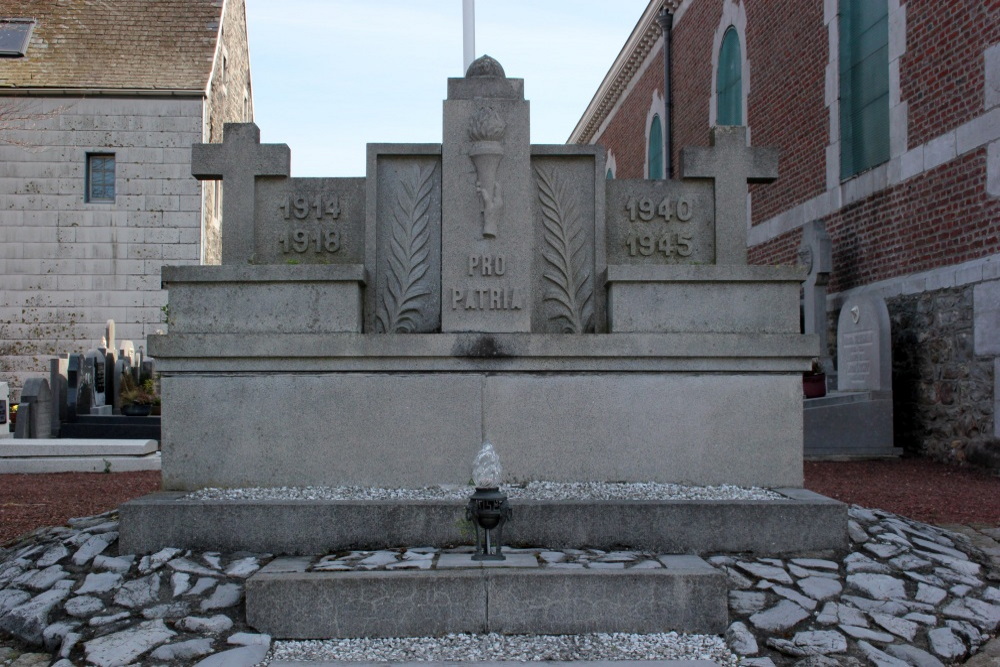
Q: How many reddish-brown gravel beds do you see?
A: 2